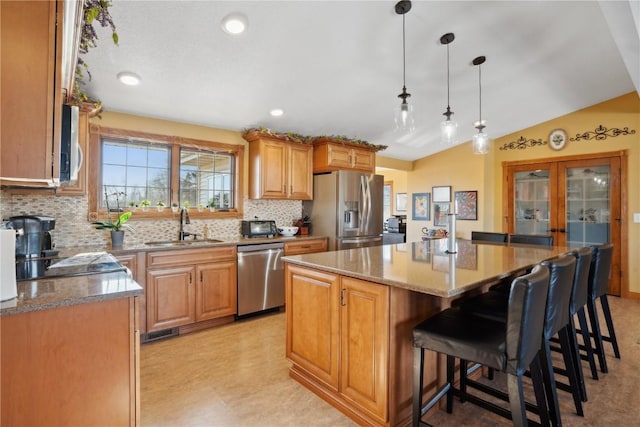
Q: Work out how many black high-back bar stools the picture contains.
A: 6